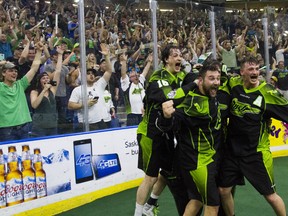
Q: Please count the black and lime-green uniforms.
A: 3